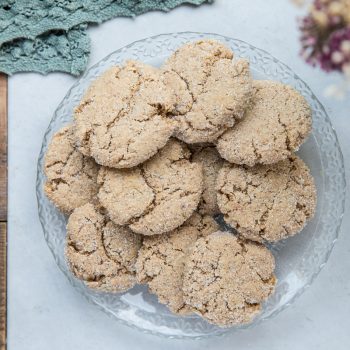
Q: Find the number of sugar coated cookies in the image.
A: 10